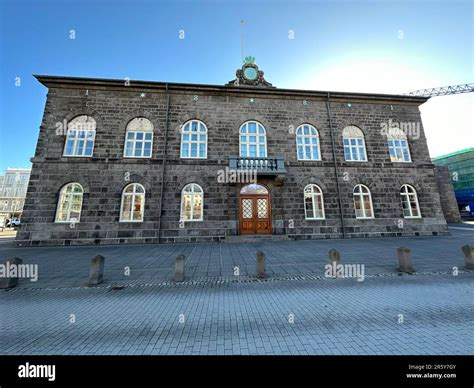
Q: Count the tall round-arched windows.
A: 13